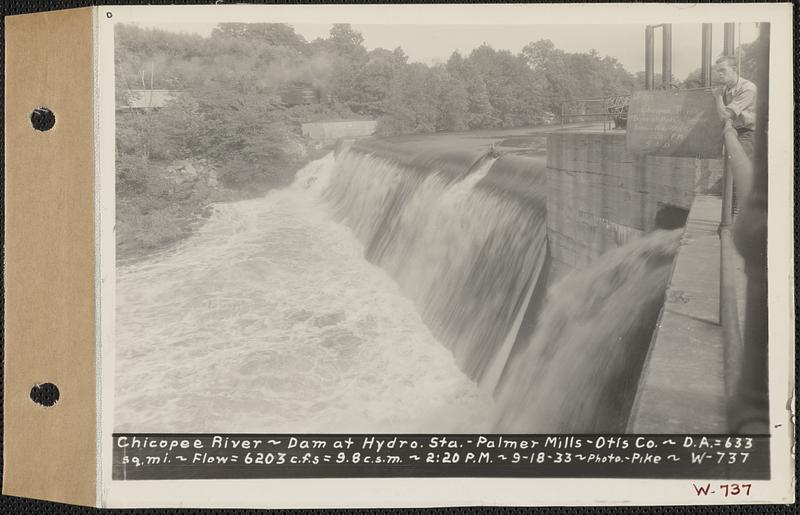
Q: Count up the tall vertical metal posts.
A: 4